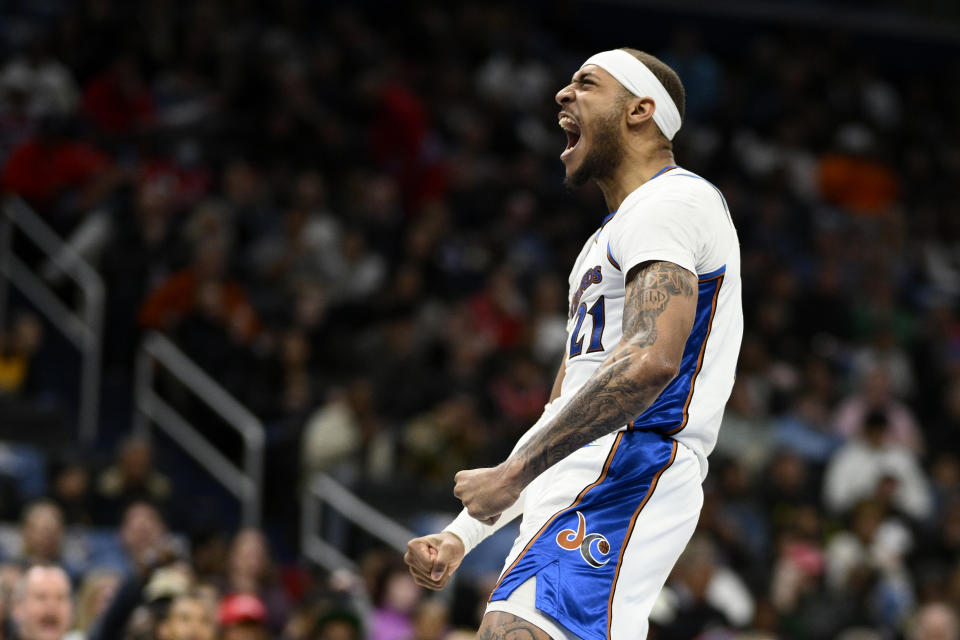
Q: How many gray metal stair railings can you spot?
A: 3